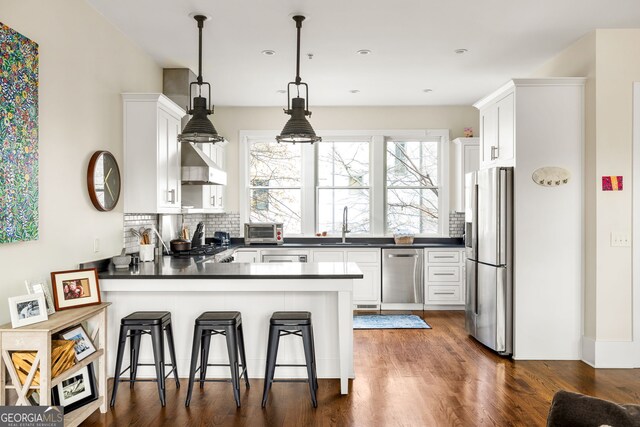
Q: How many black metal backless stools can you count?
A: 3